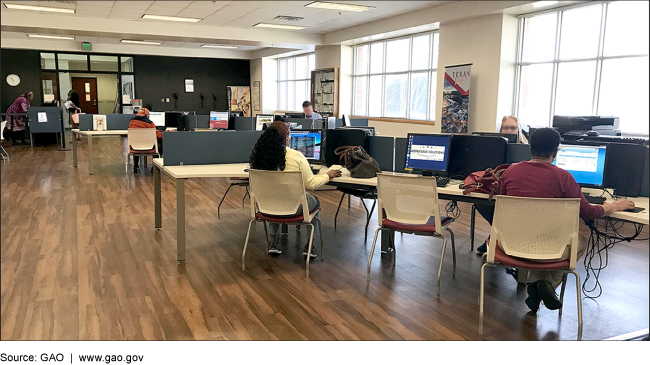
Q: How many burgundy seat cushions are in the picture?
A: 4